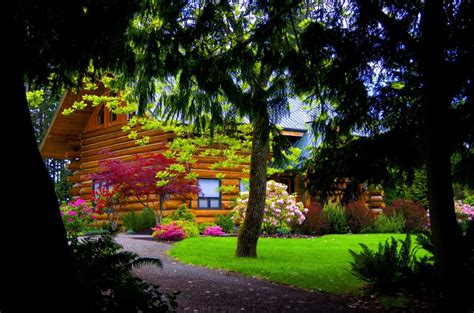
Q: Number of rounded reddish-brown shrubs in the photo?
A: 3